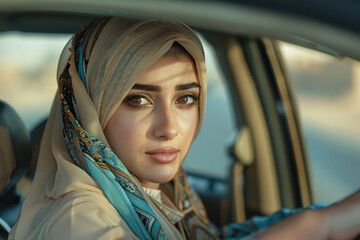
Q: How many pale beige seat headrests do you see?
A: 0